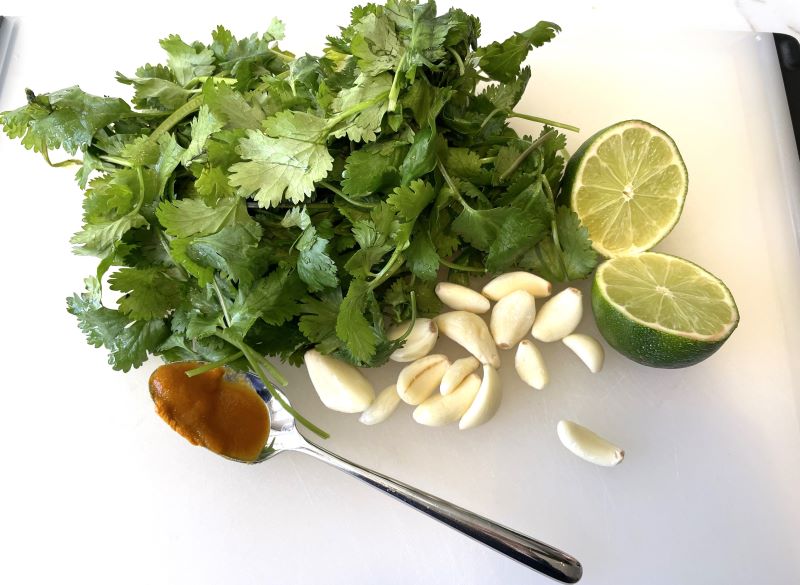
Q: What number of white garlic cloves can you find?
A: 15